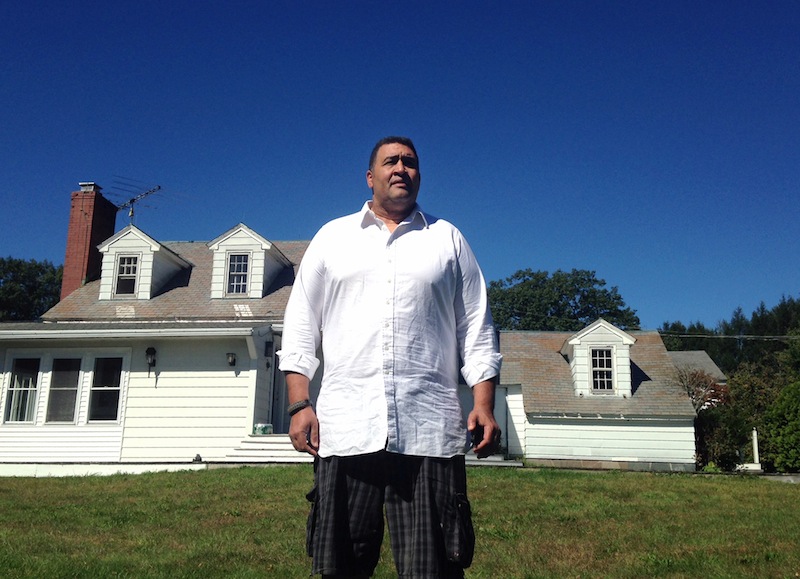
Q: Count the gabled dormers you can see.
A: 3